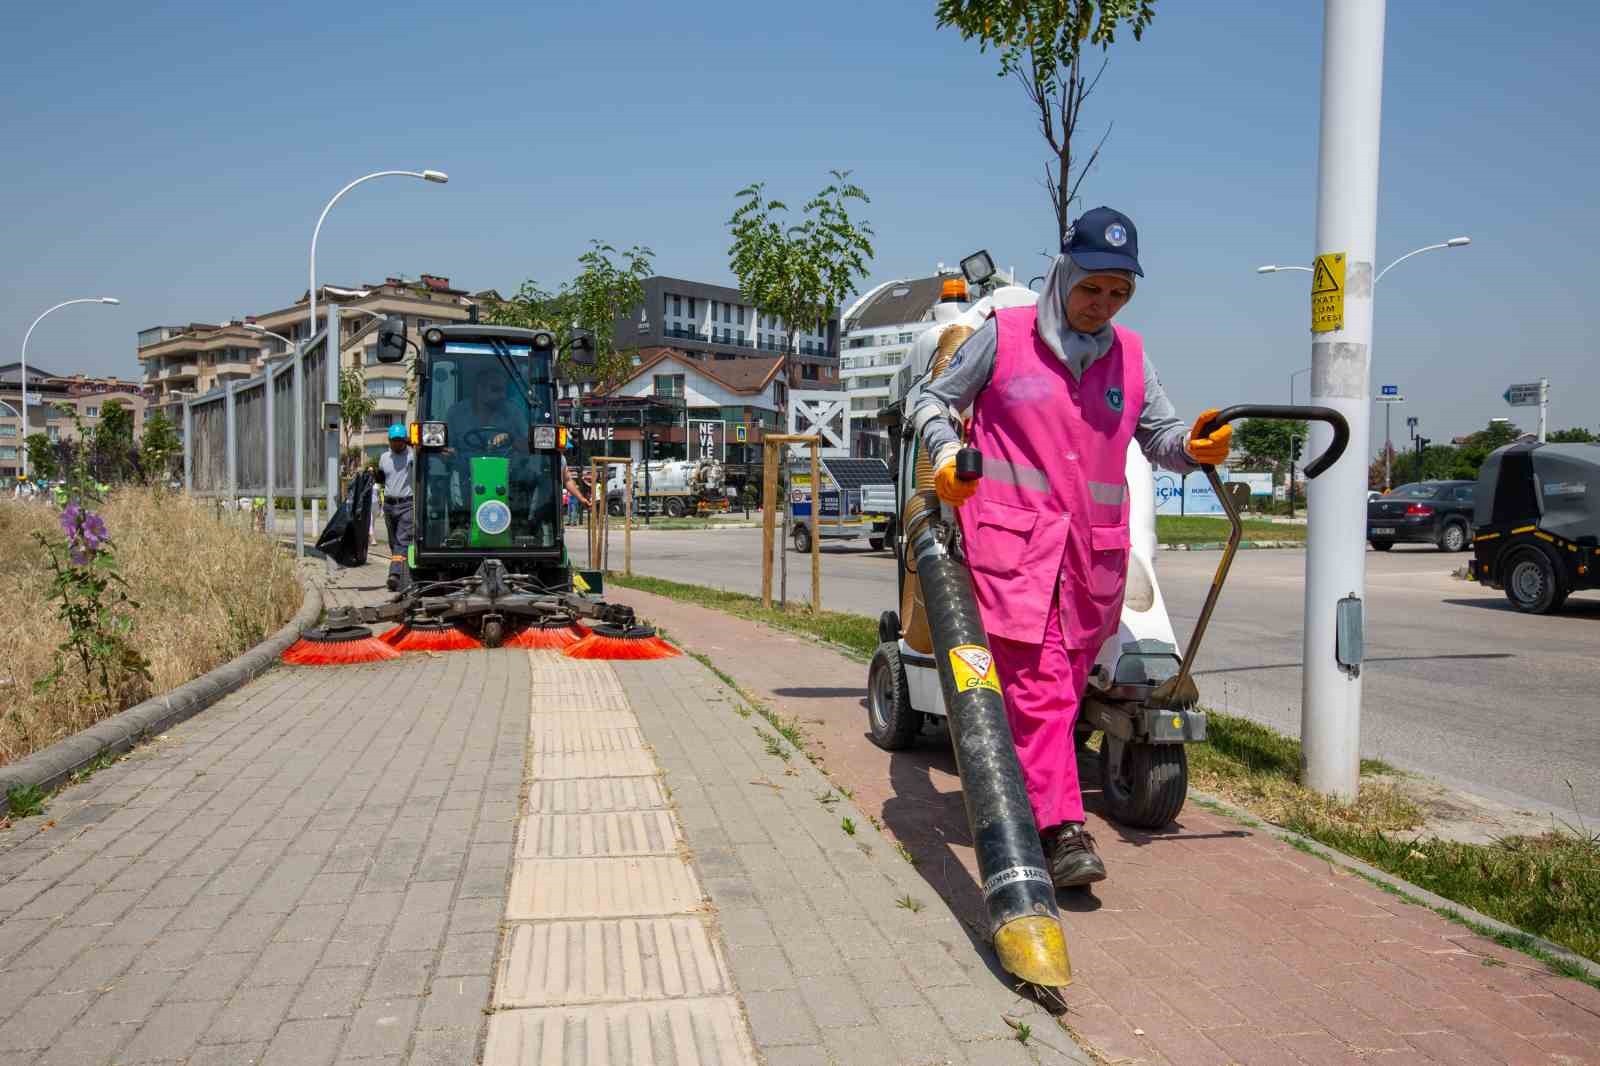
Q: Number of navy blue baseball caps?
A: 1